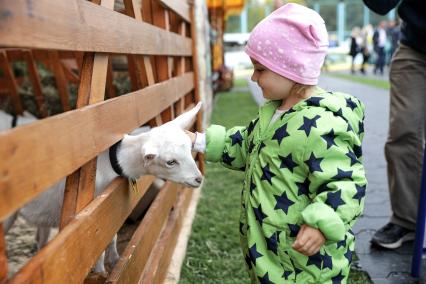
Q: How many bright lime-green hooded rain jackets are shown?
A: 1